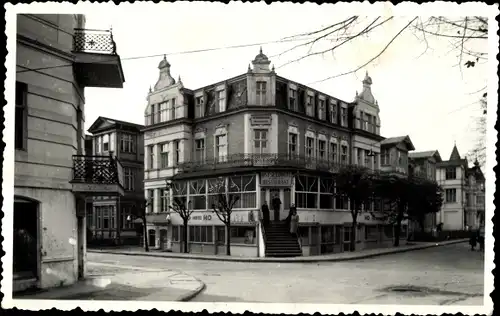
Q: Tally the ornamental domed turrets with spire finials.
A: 3